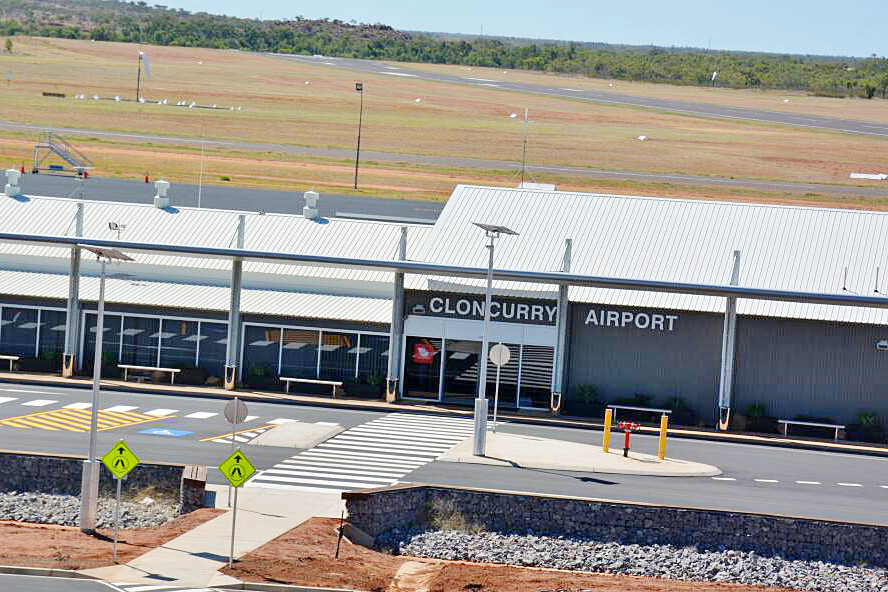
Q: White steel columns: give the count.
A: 5